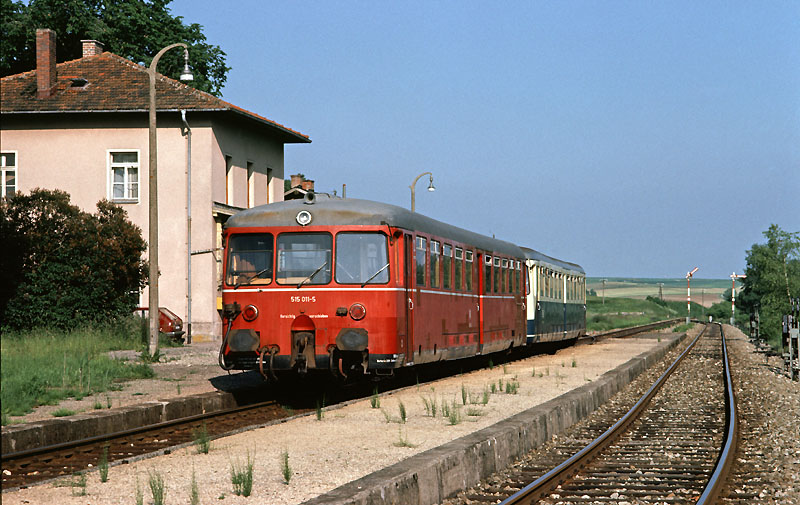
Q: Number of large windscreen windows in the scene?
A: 3